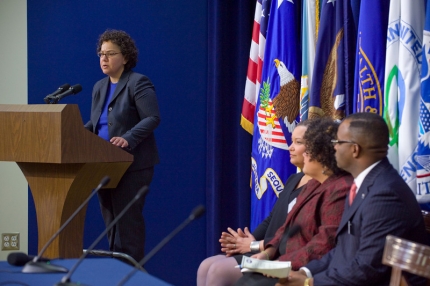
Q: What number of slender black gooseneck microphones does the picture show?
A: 3